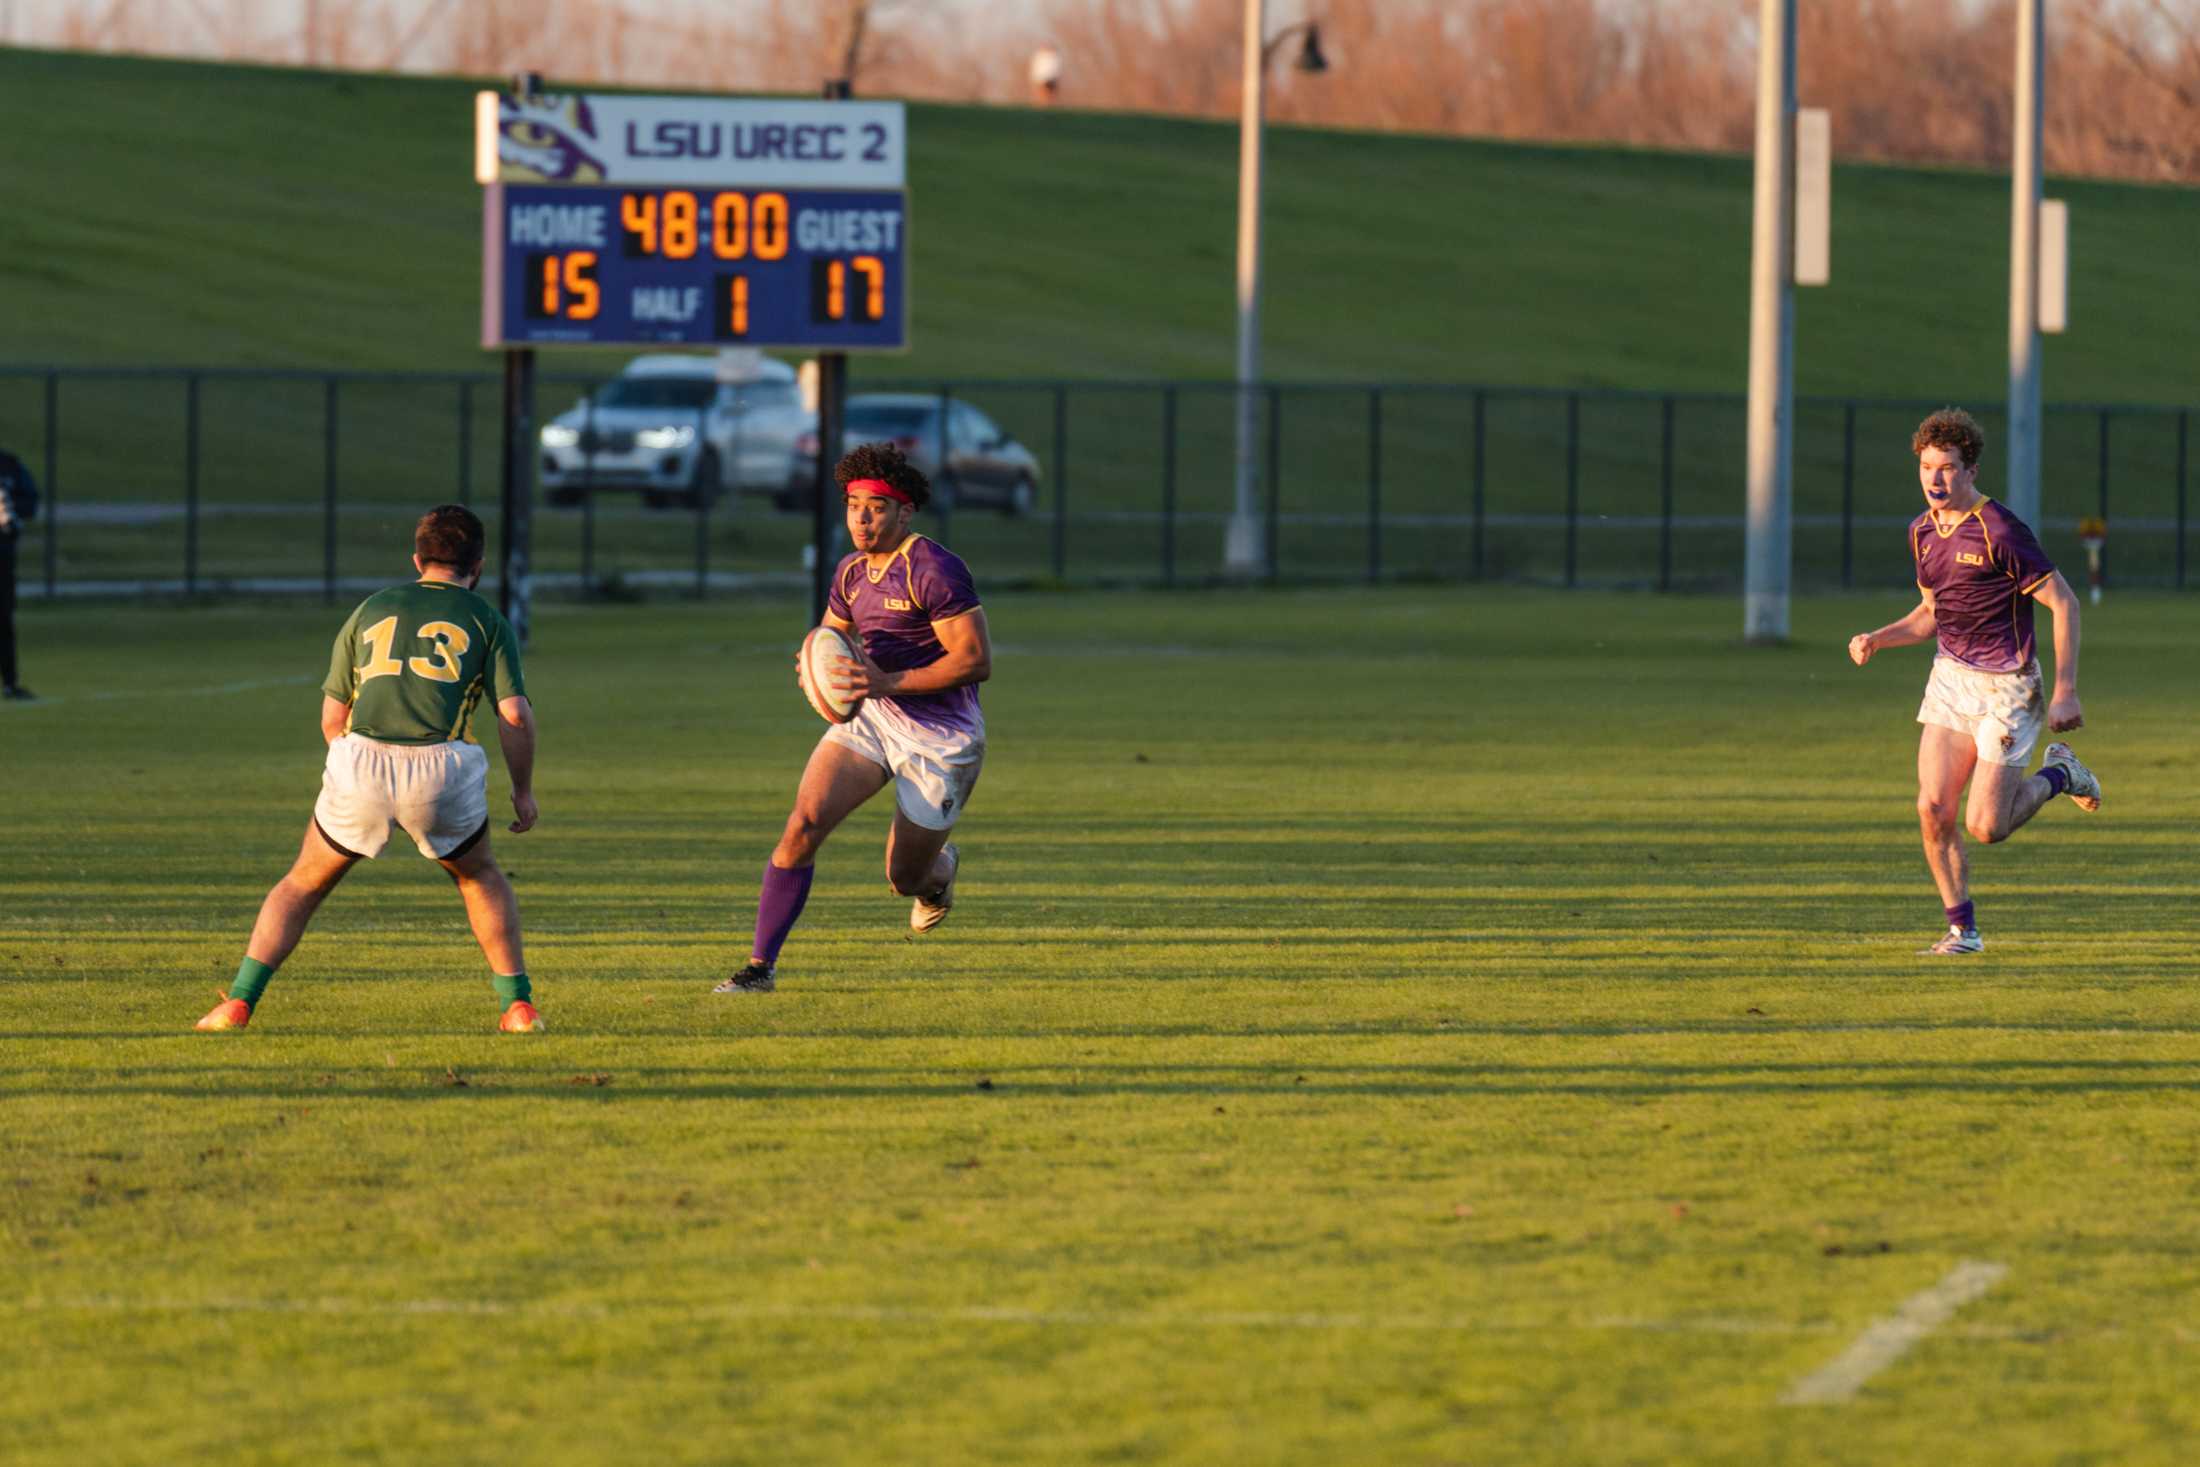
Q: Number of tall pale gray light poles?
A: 3